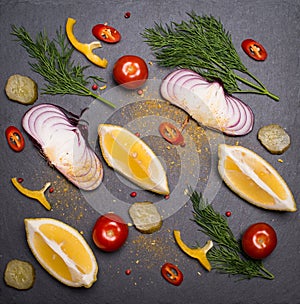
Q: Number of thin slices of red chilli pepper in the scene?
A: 5